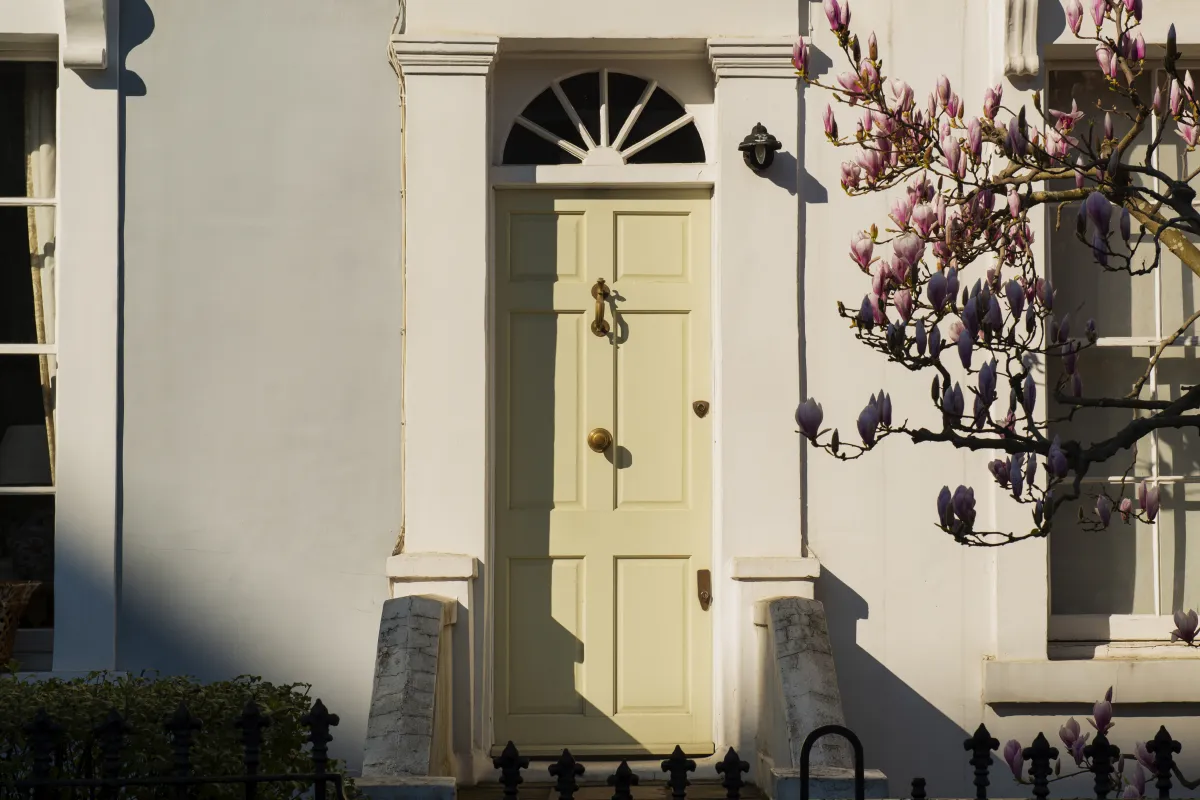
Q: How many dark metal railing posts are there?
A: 14